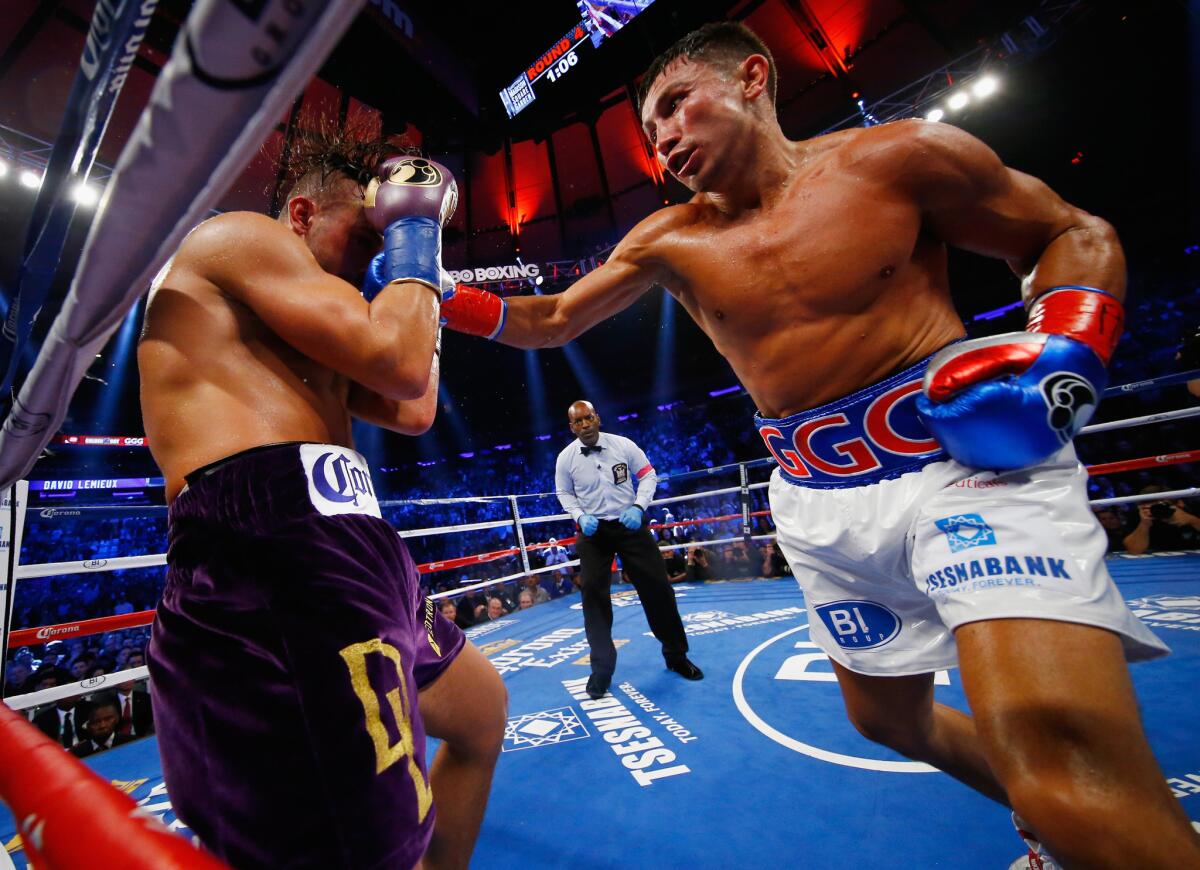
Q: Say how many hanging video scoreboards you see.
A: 1